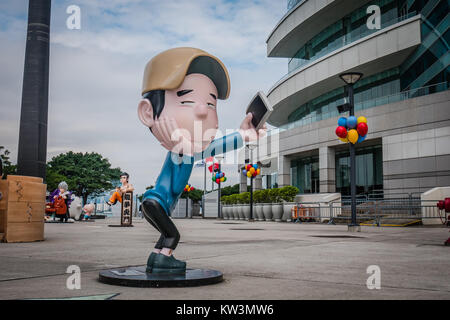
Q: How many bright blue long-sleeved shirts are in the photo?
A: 1